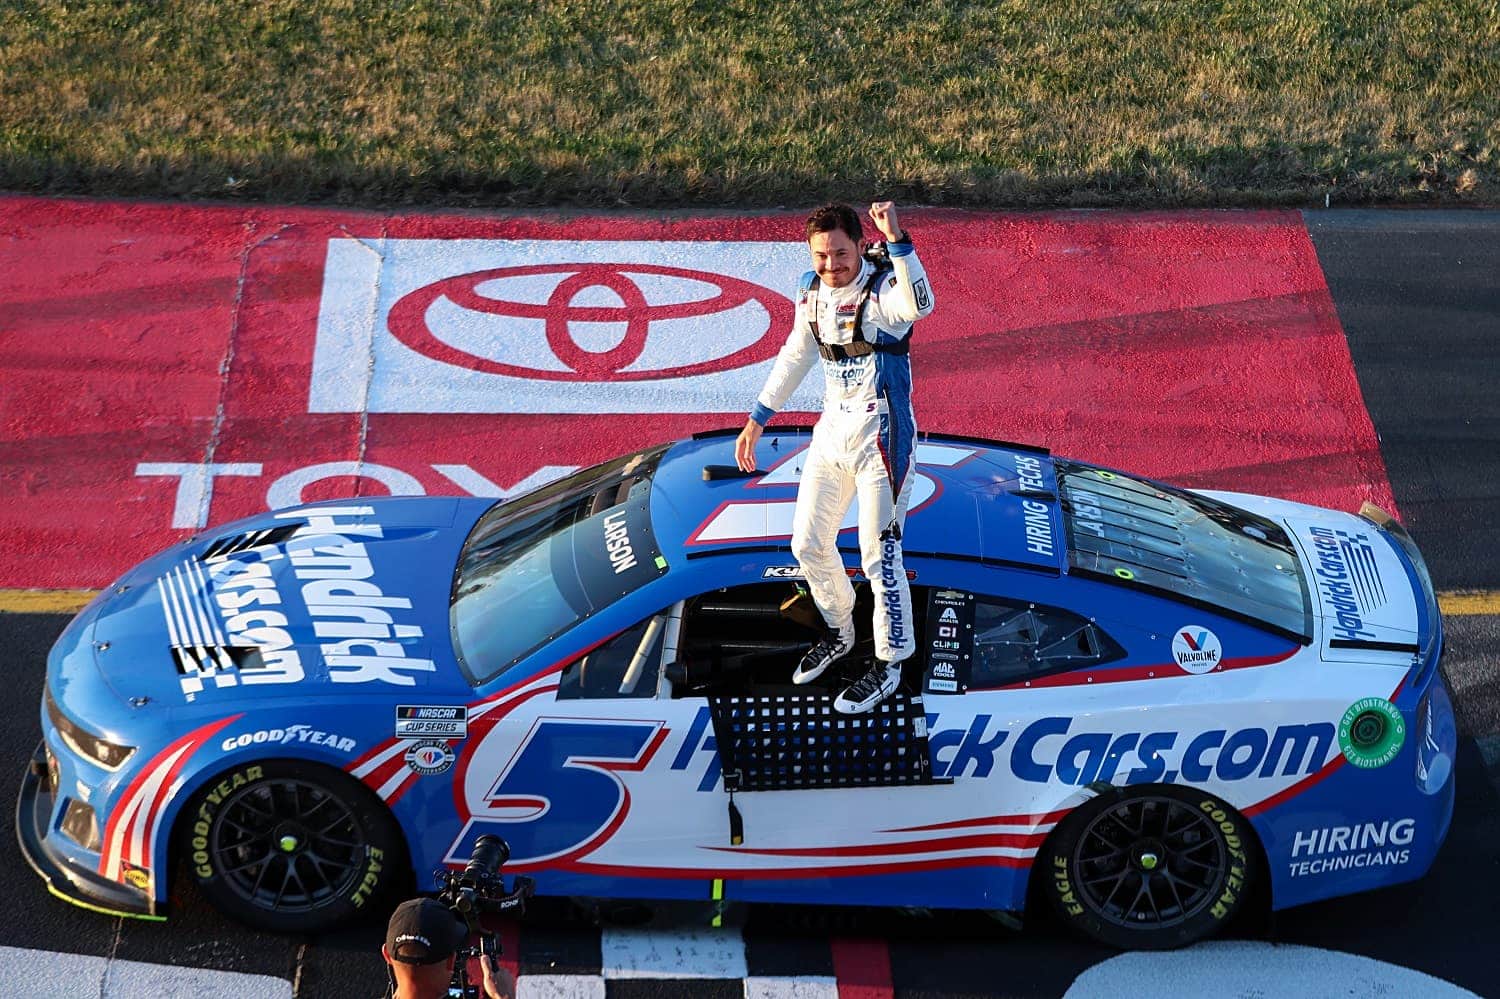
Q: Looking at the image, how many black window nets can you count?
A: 1